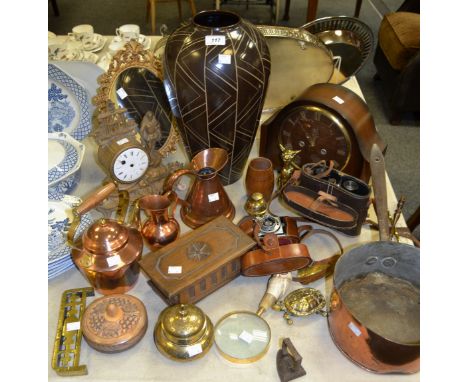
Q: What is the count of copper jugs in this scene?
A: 2